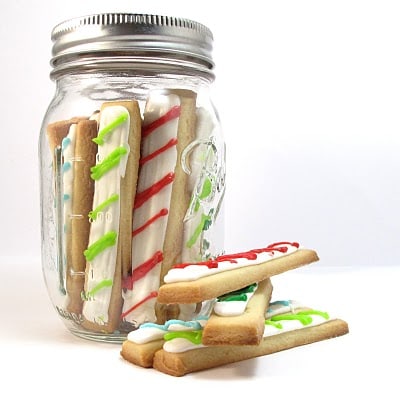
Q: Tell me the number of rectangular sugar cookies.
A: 9